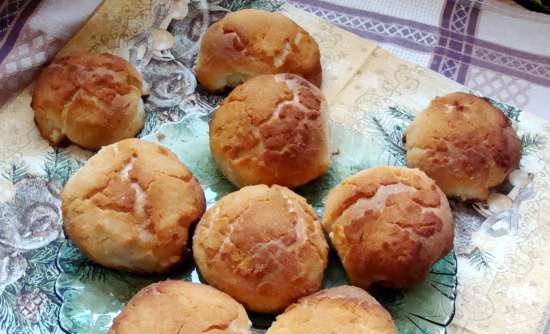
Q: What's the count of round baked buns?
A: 9